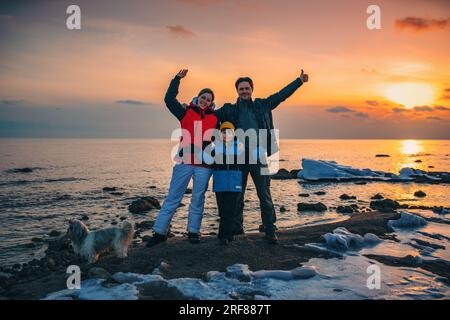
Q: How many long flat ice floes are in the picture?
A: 1